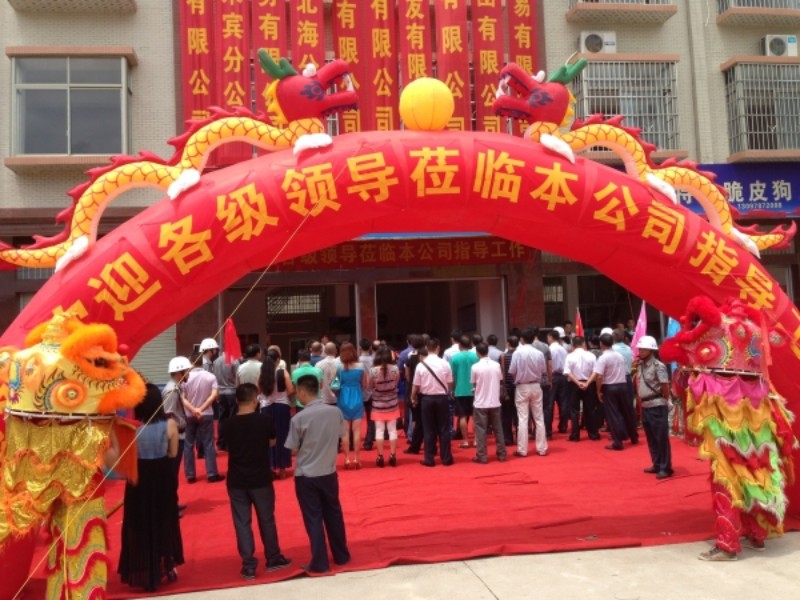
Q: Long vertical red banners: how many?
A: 10